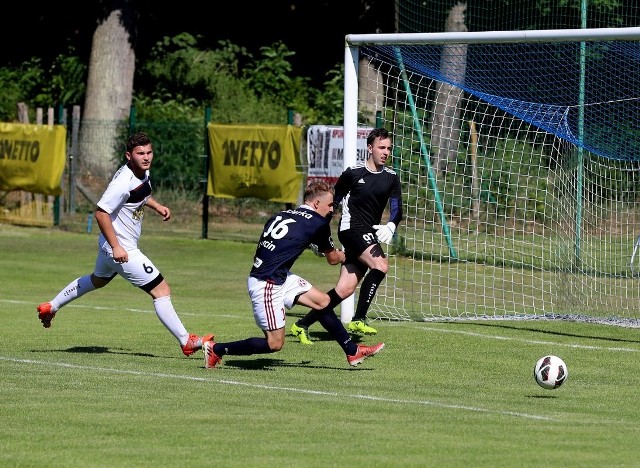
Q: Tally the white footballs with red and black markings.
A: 1